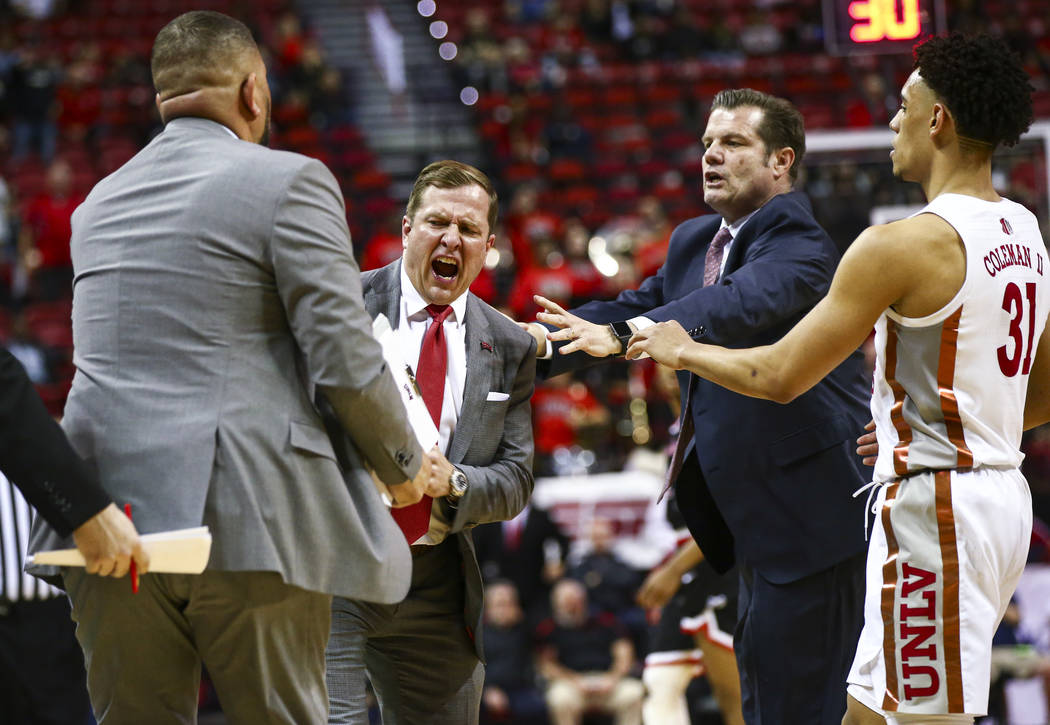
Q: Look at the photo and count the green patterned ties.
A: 0